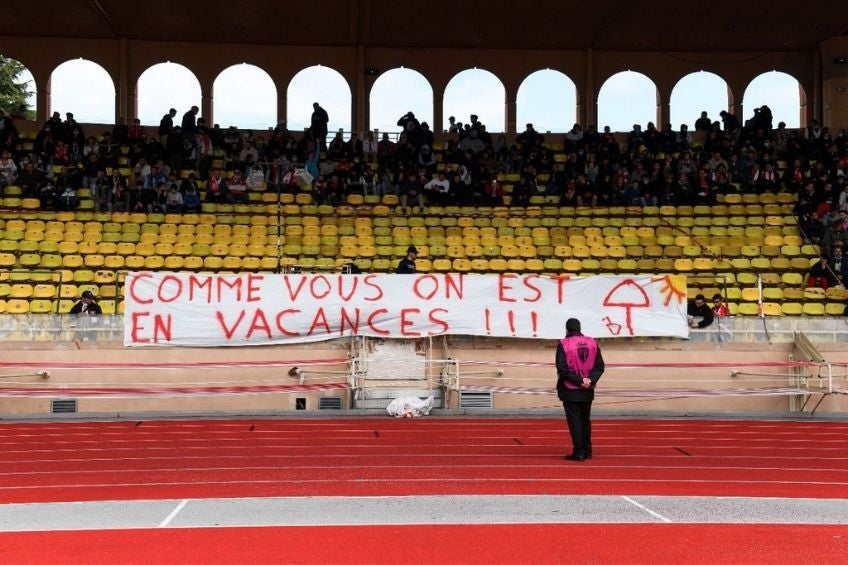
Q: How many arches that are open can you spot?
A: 11